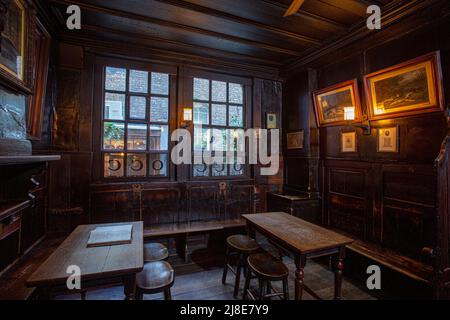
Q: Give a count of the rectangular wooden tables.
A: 2